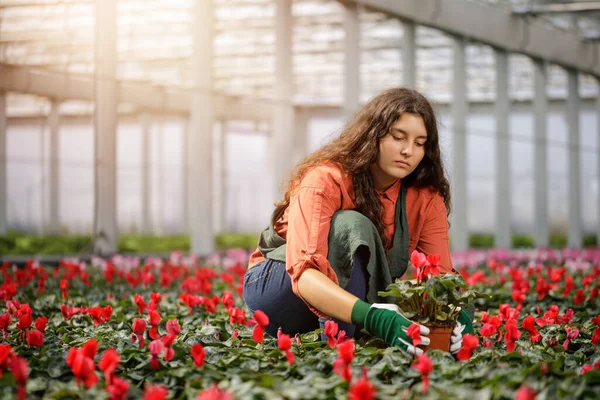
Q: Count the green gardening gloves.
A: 2